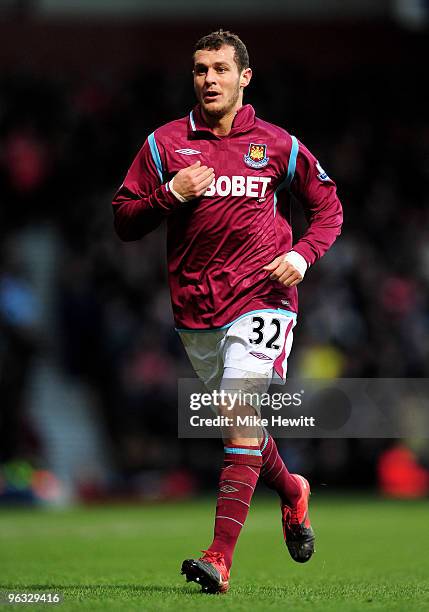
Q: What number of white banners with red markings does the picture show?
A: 0